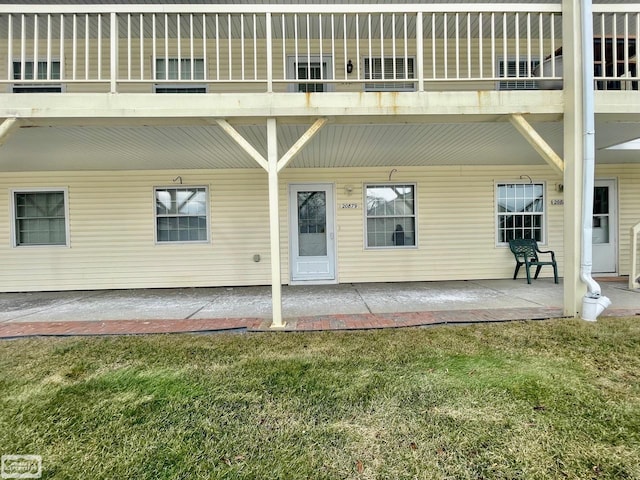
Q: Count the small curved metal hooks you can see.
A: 3